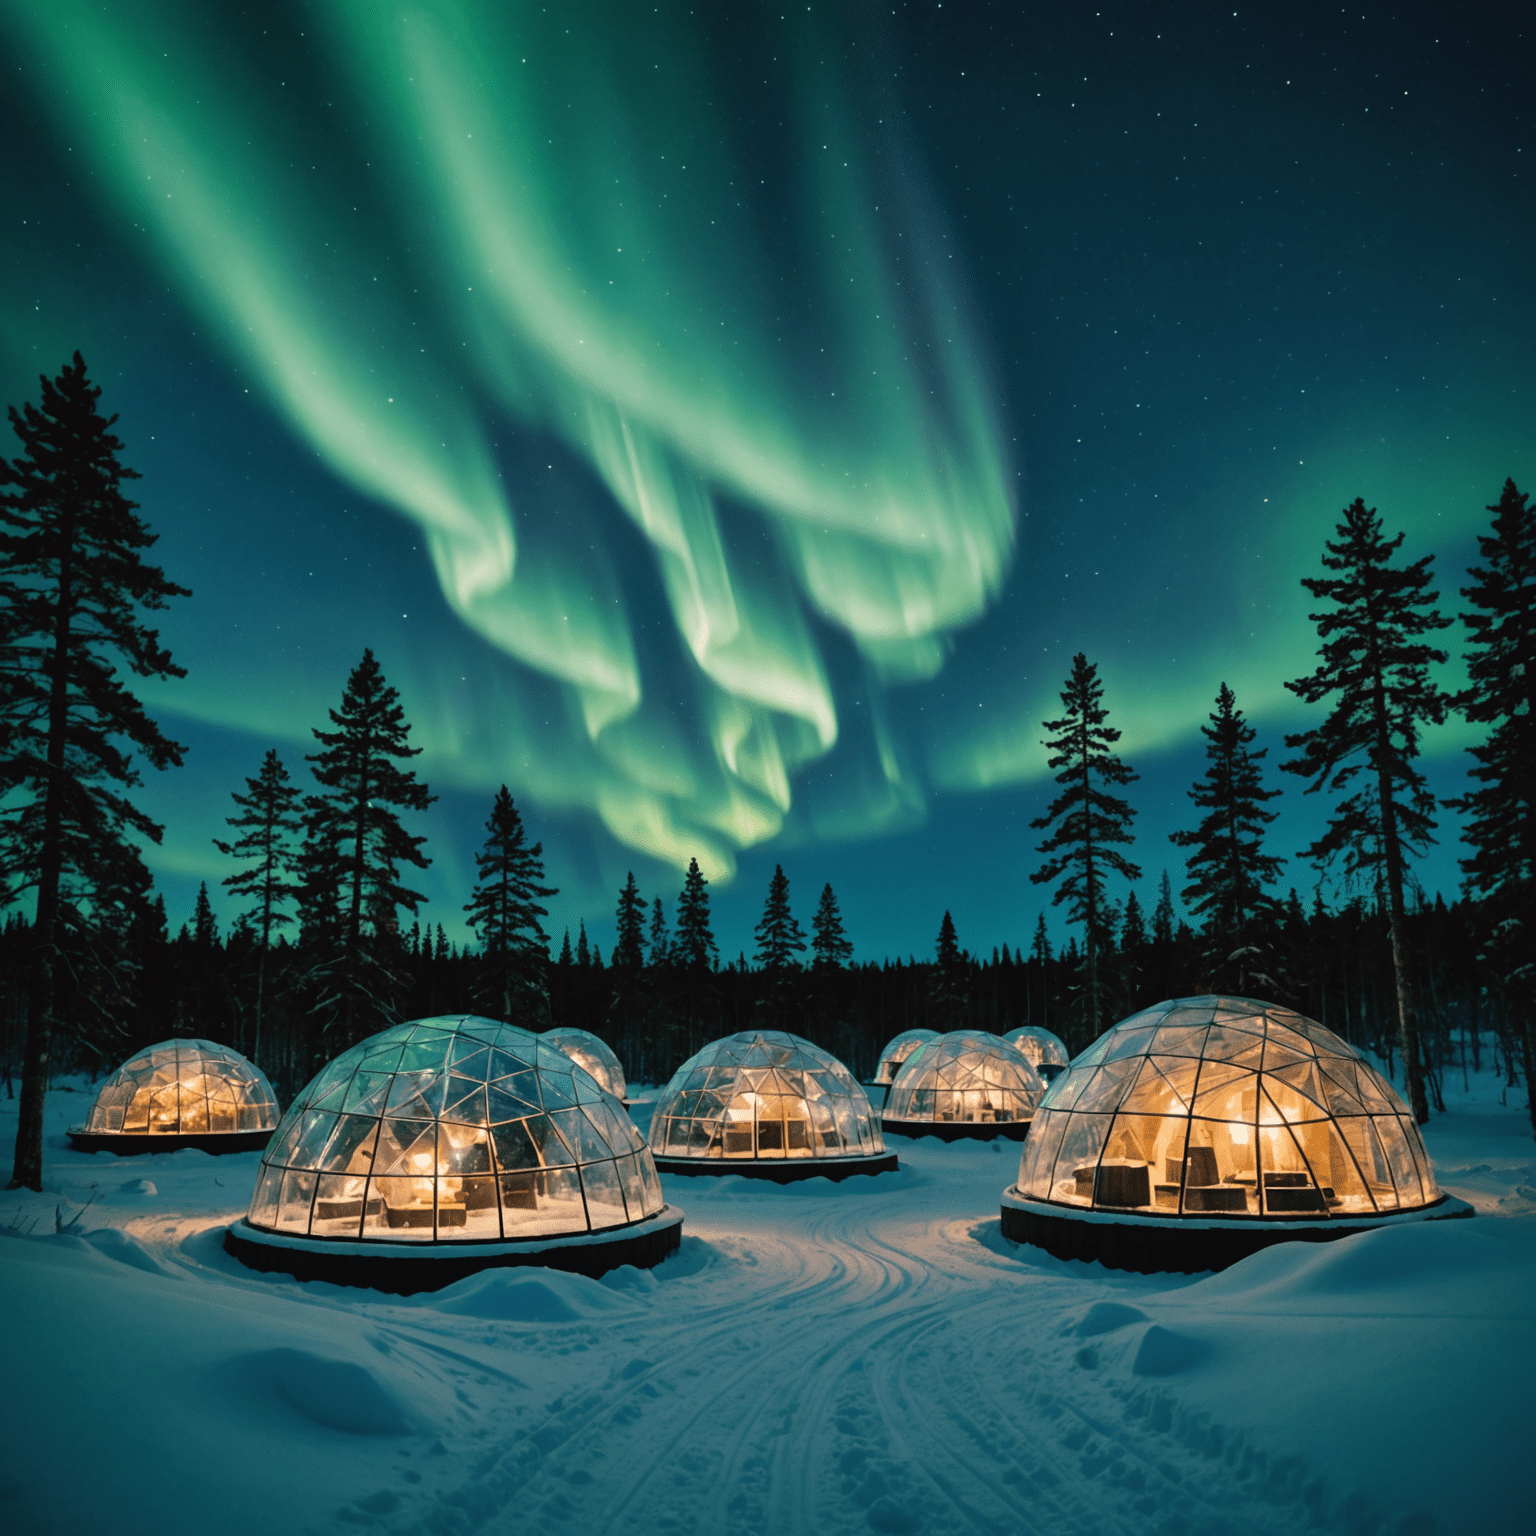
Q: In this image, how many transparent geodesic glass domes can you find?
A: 8